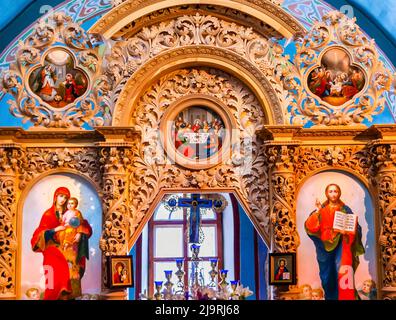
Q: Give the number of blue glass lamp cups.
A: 7